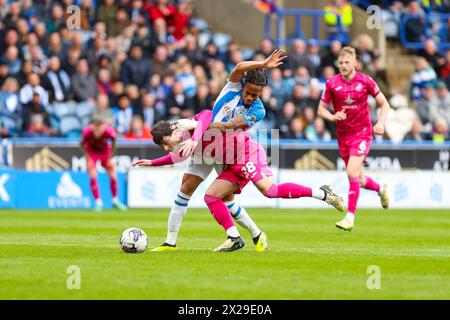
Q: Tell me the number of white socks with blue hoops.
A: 2